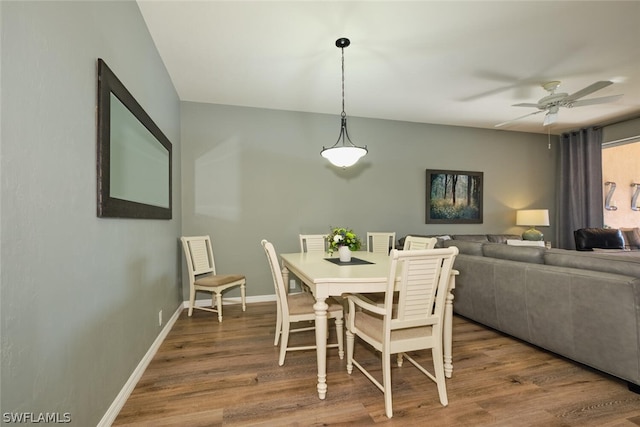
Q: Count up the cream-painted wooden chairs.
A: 6